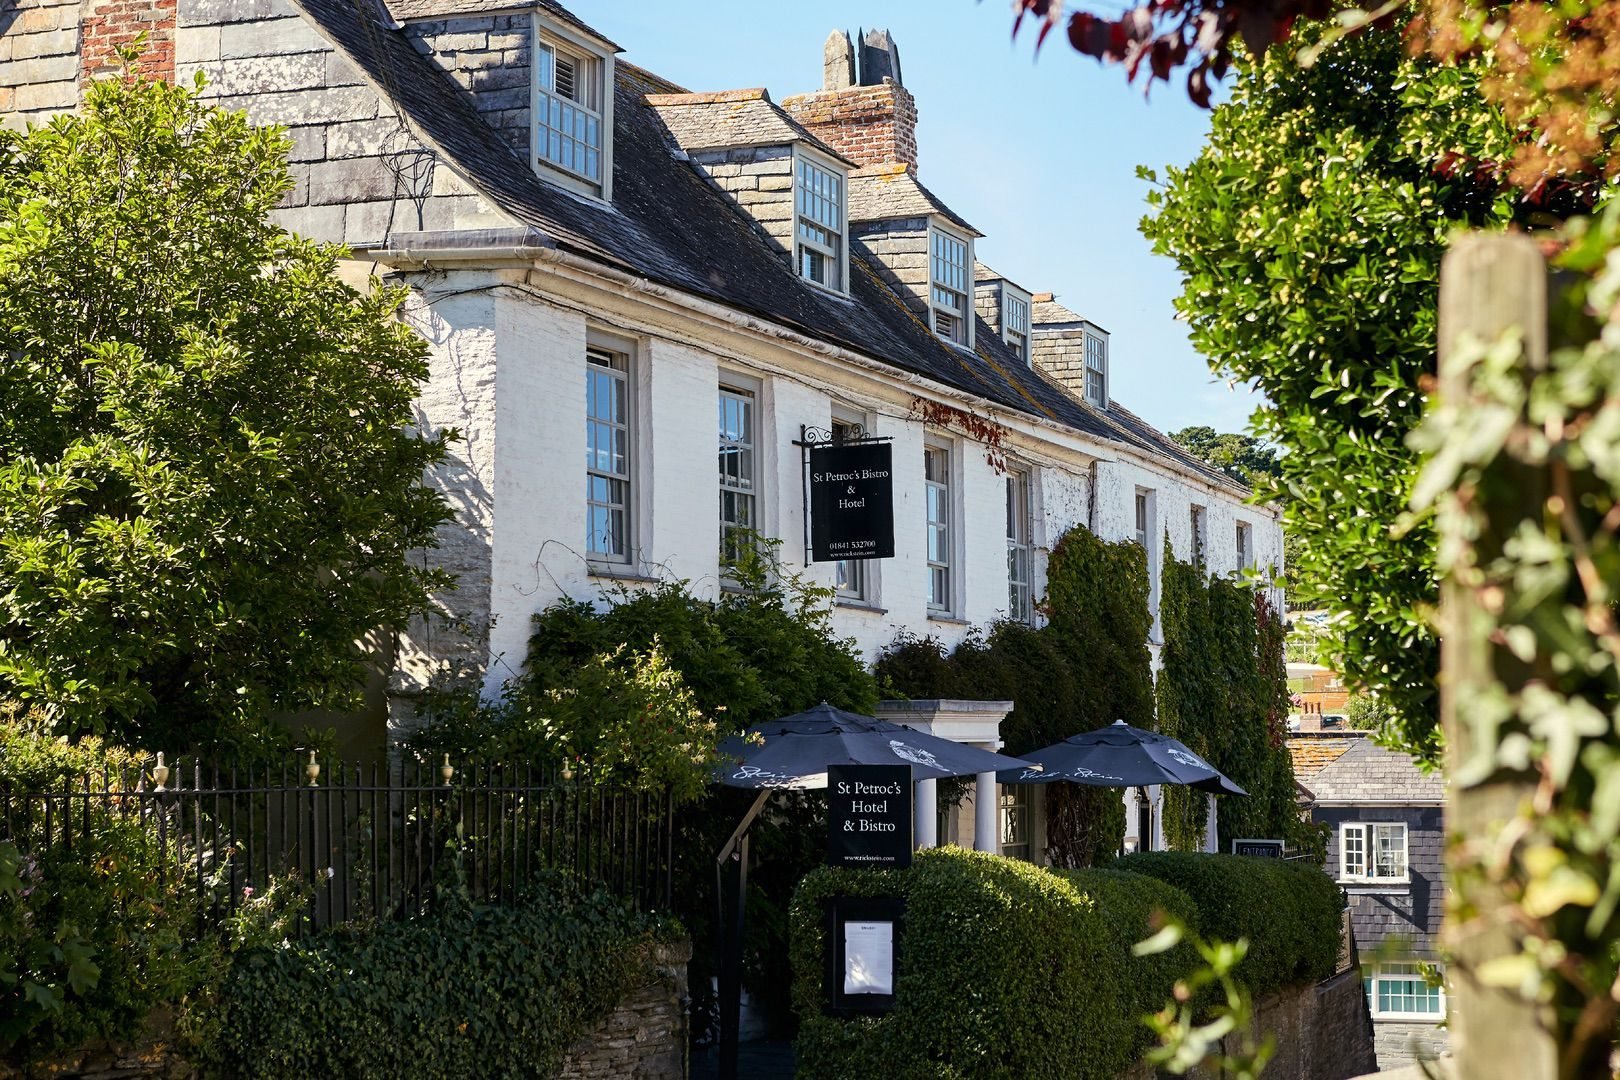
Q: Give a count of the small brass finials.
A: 4